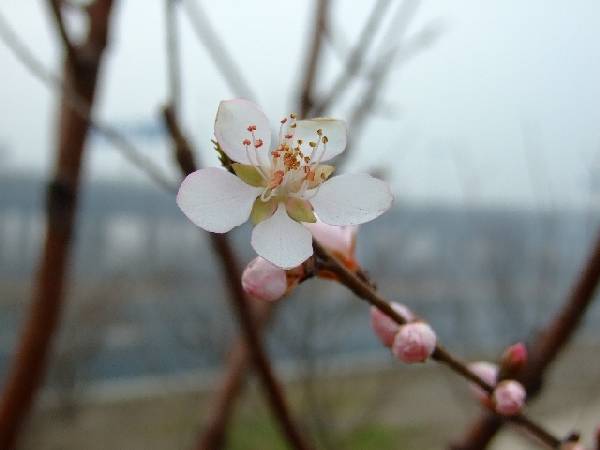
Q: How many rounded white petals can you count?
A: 5